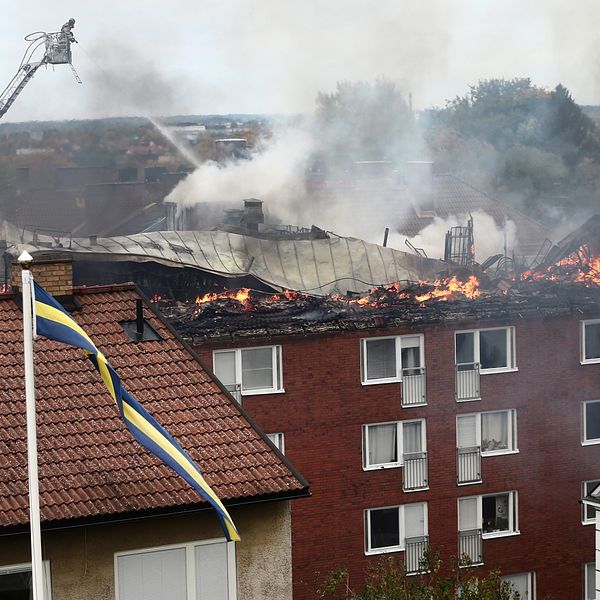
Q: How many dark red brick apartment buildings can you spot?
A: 1